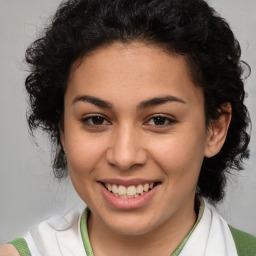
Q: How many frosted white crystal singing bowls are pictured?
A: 0